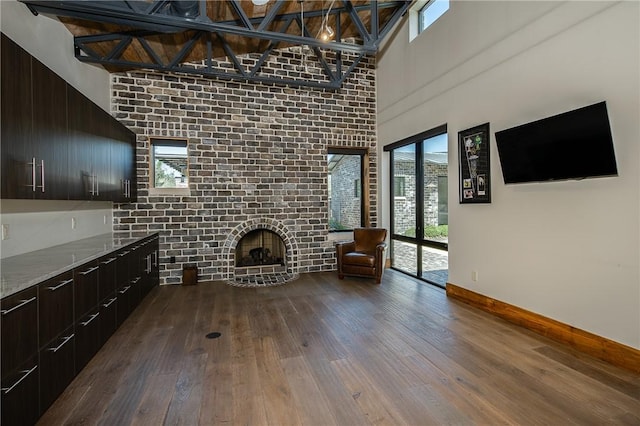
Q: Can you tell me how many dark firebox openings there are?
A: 1